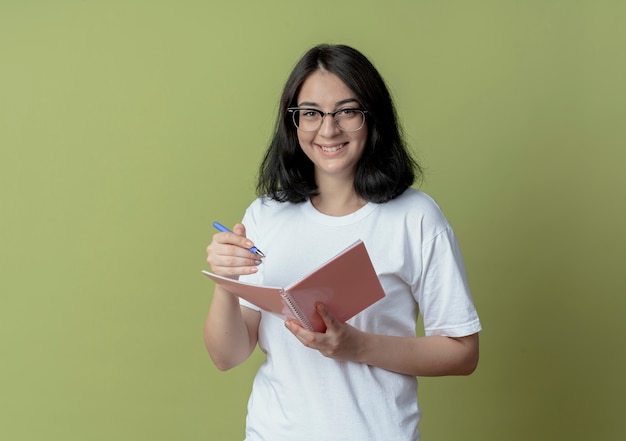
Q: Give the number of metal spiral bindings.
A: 1